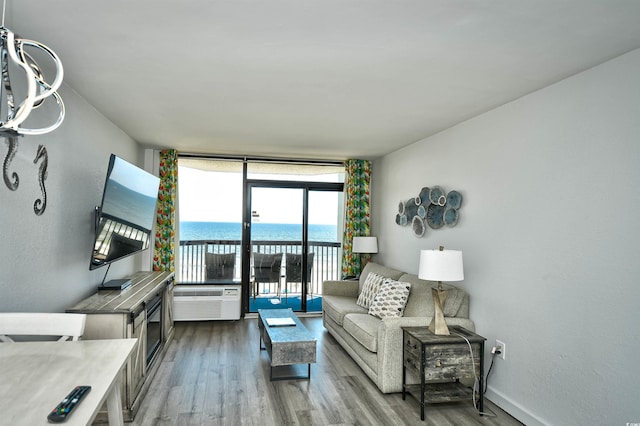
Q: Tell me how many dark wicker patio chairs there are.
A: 3